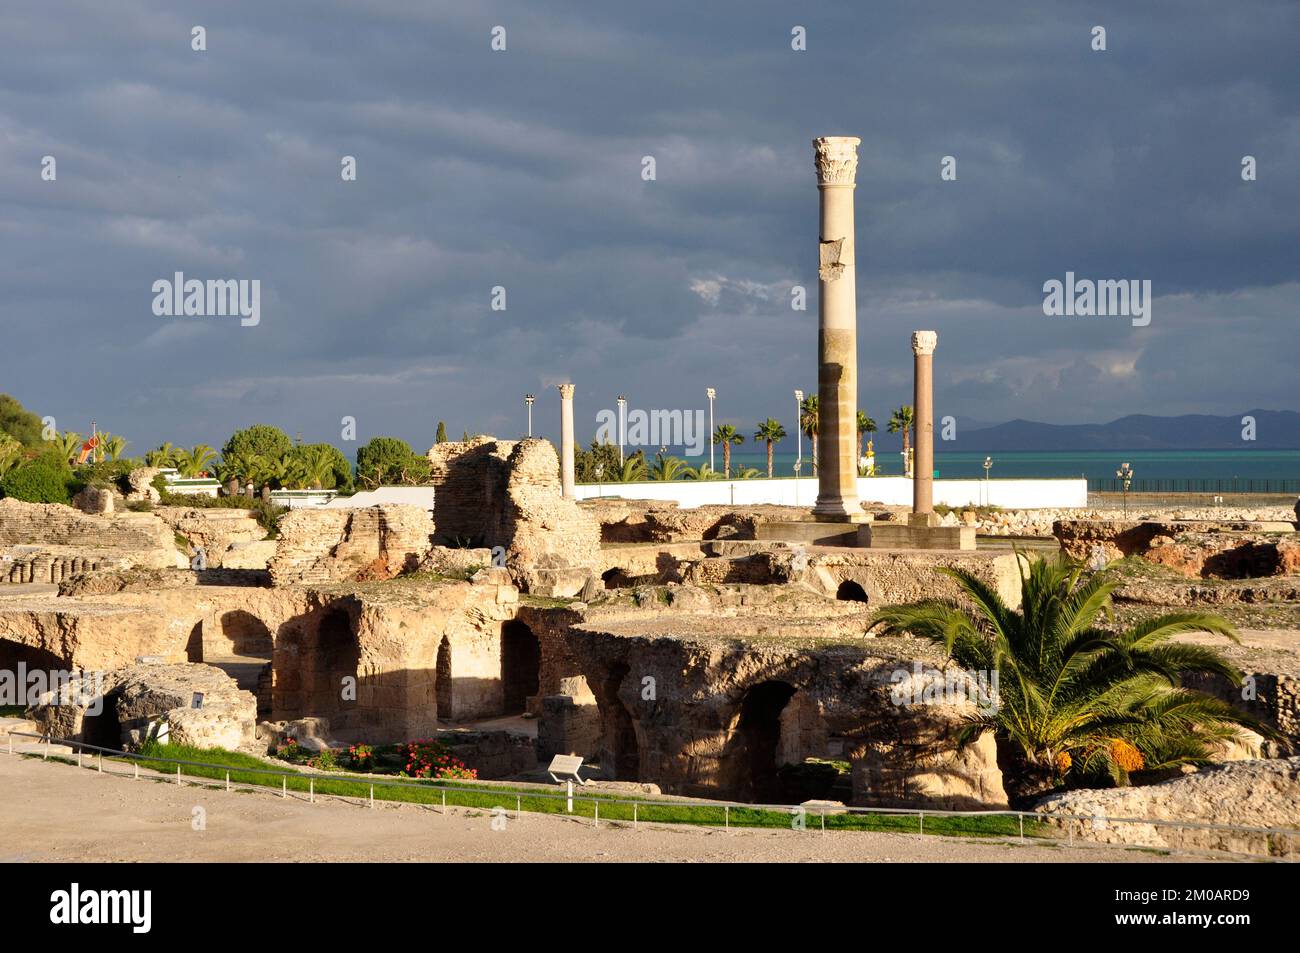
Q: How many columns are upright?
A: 3